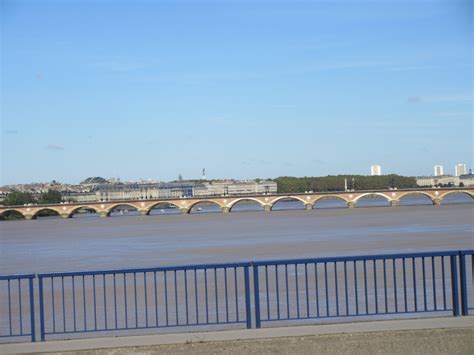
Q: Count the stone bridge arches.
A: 12